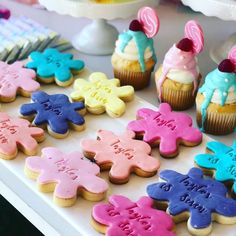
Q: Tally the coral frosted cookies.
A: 2